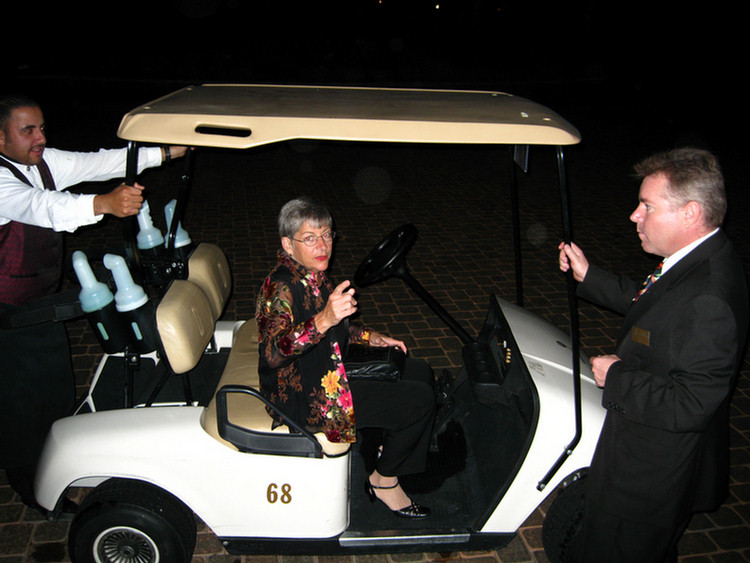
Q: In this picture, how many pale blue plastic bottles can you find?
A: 4